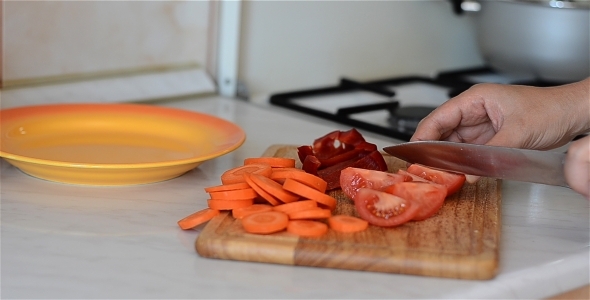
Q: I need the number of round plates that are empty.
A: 1